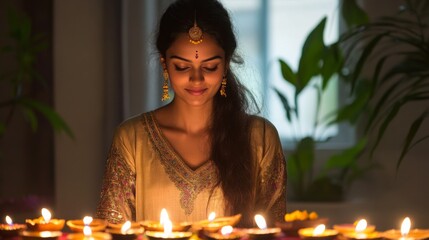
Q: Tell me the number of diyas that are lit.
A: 13